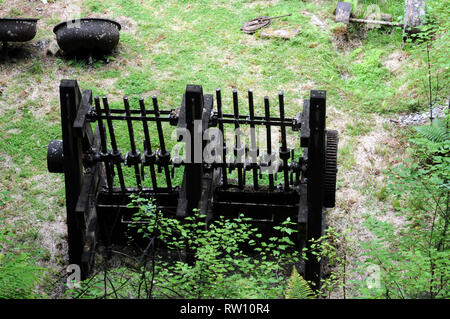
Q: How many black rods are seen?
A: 10